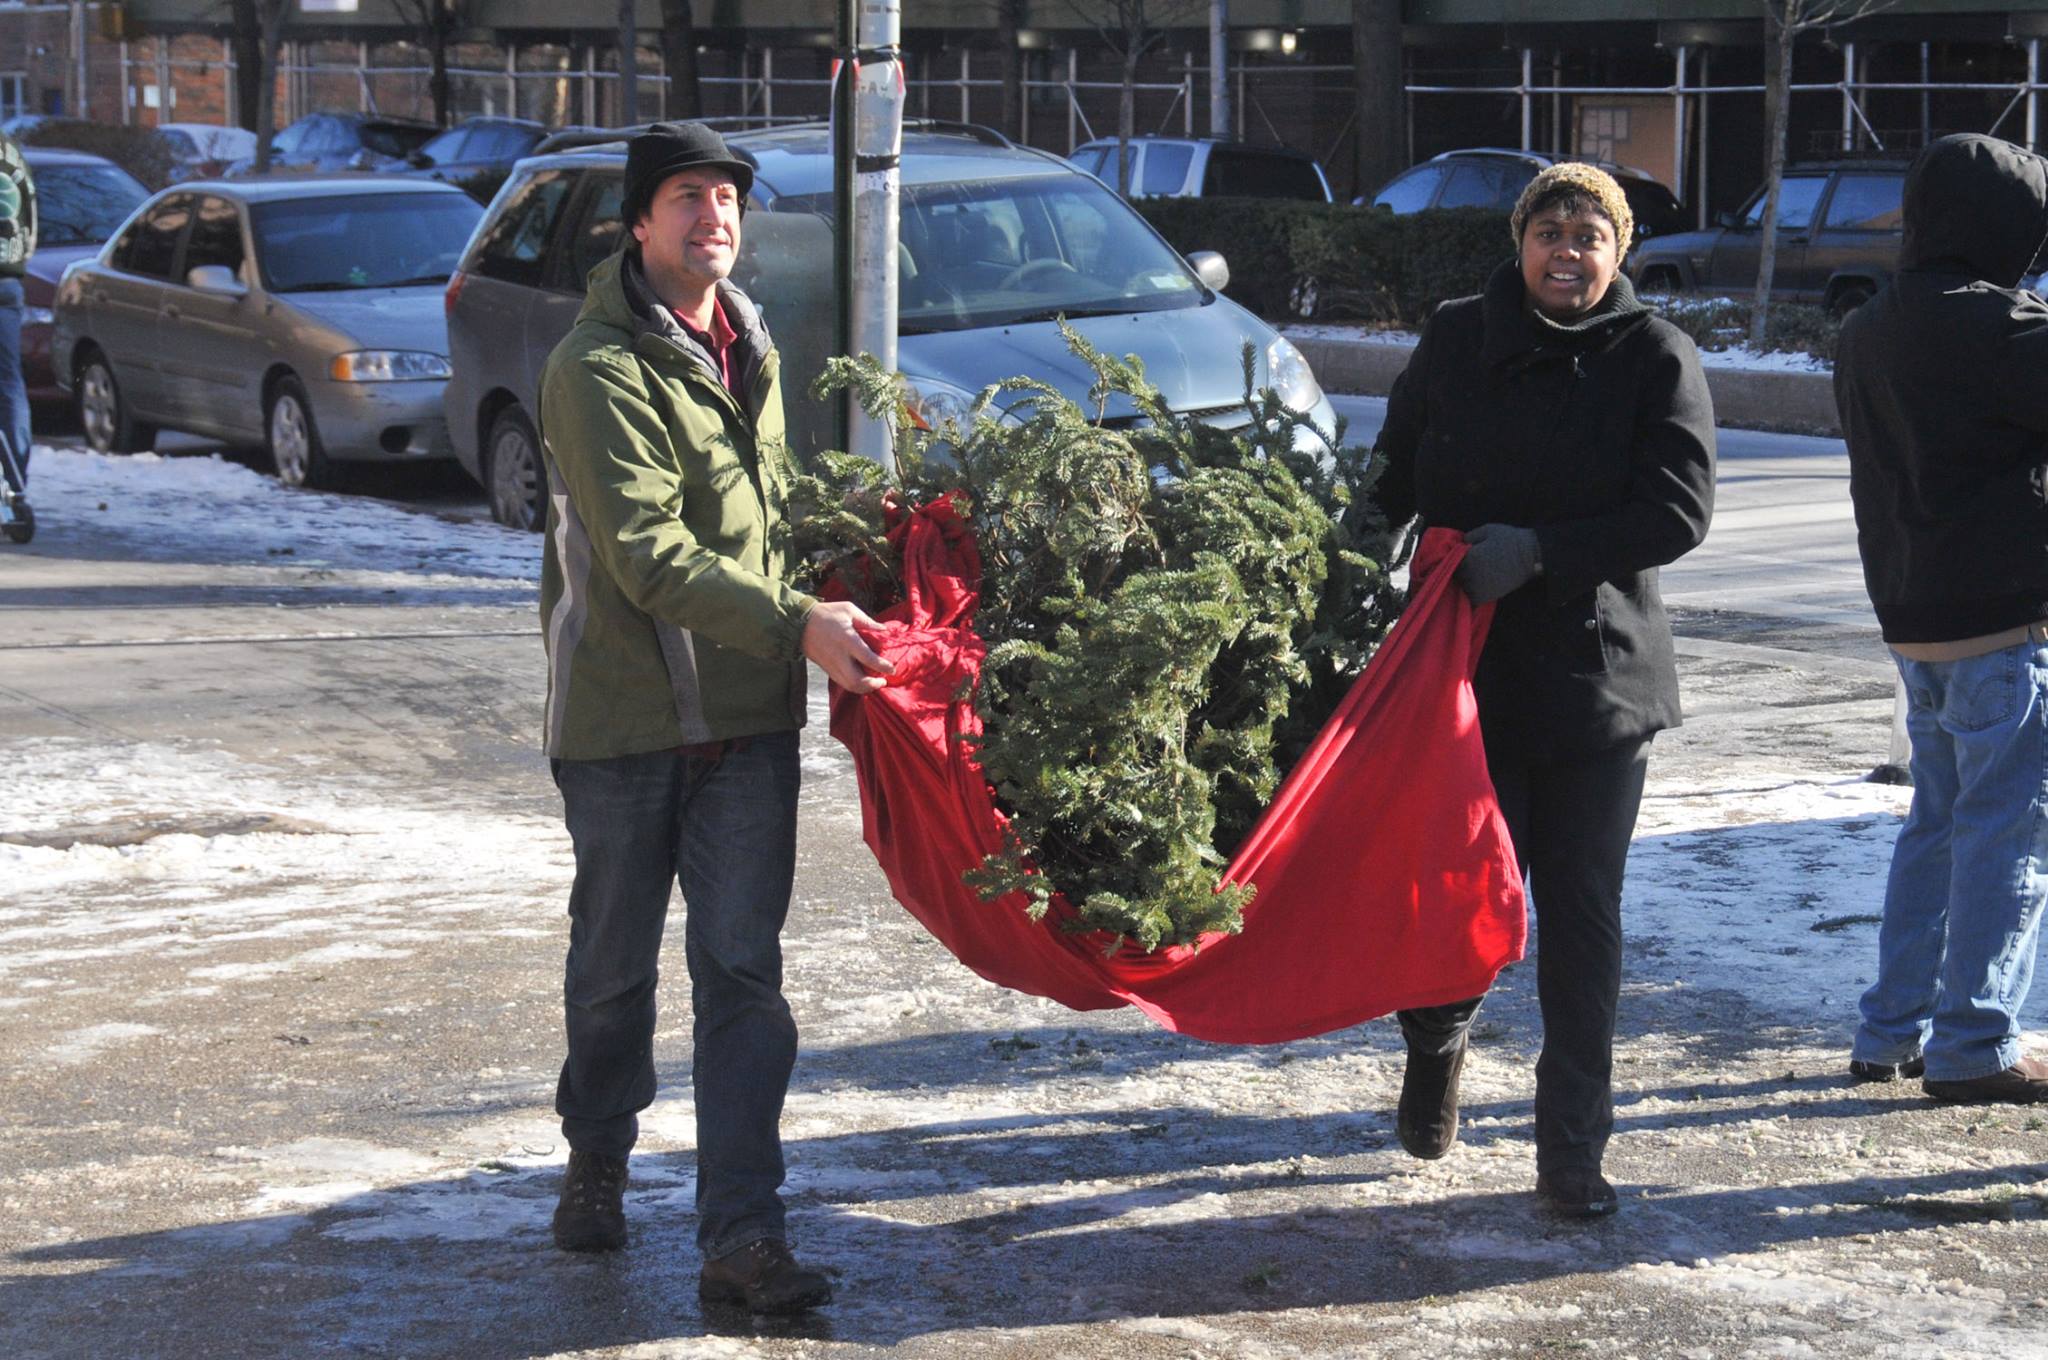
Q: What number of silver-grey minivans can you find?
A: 1